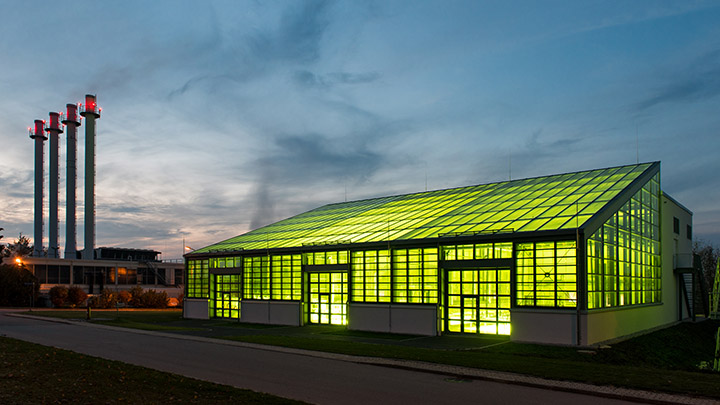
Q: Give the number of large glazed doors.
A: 3